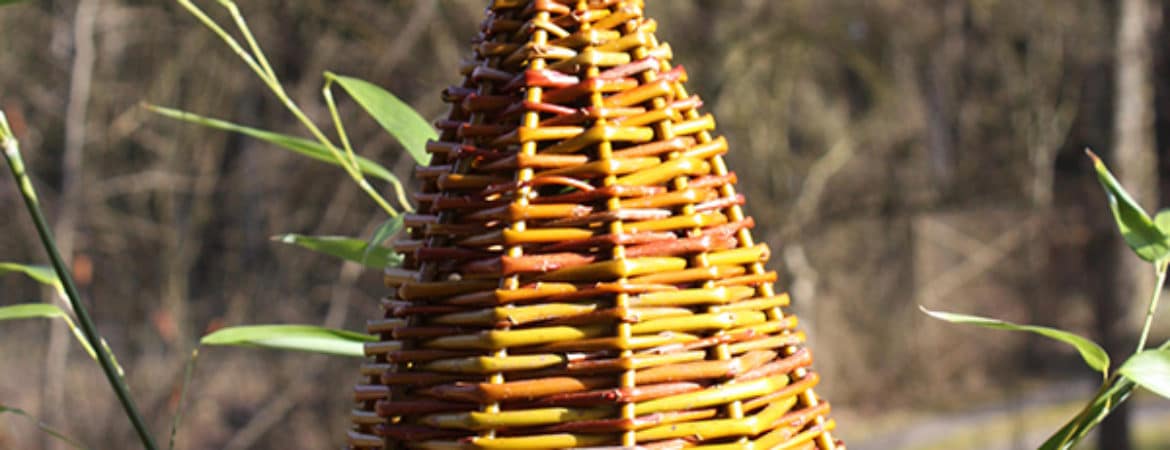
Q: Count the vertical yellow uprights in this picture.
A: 4